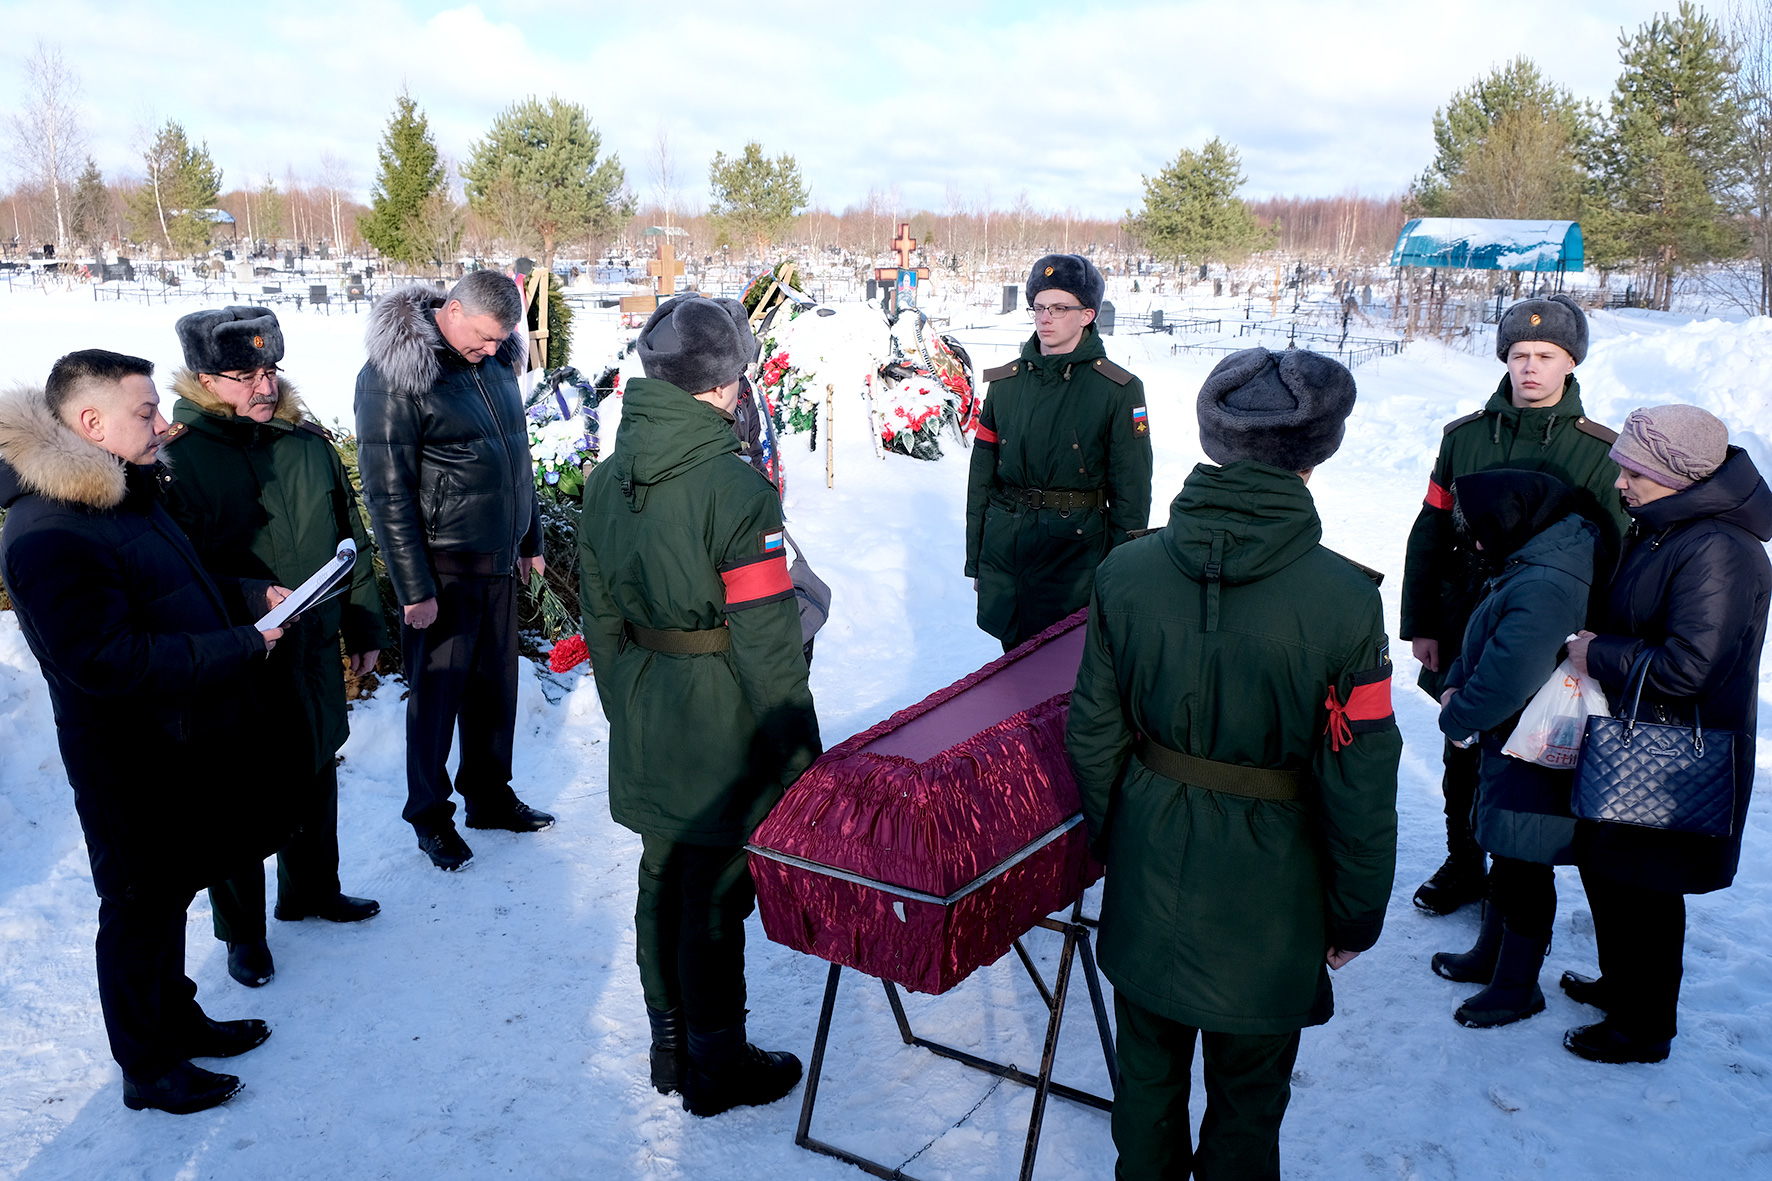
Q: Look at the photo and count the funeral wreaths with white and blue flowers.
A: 1